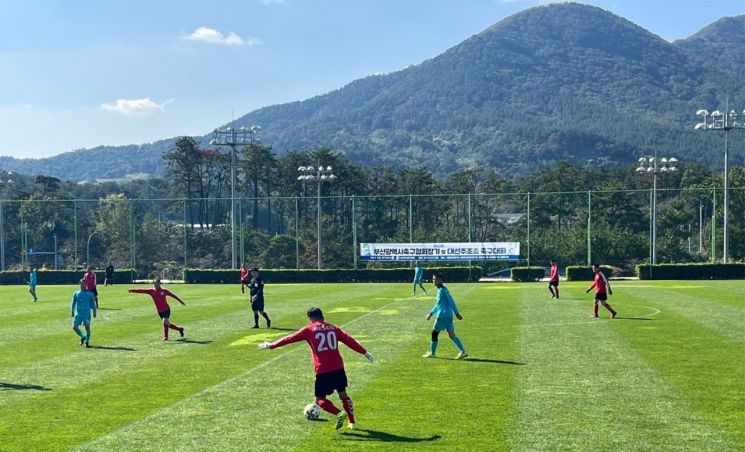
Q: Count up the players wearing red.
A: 6